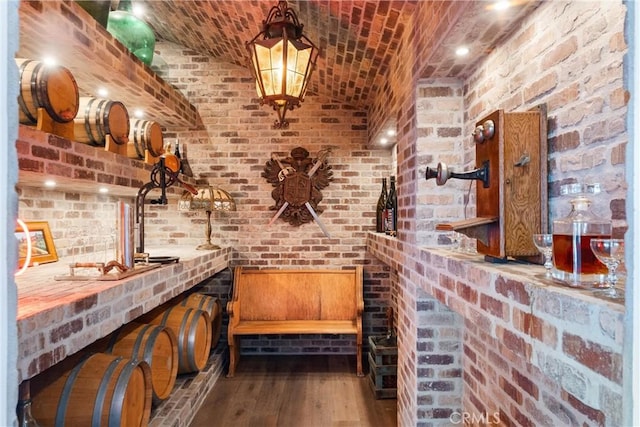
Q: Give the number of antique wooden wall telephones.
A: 1